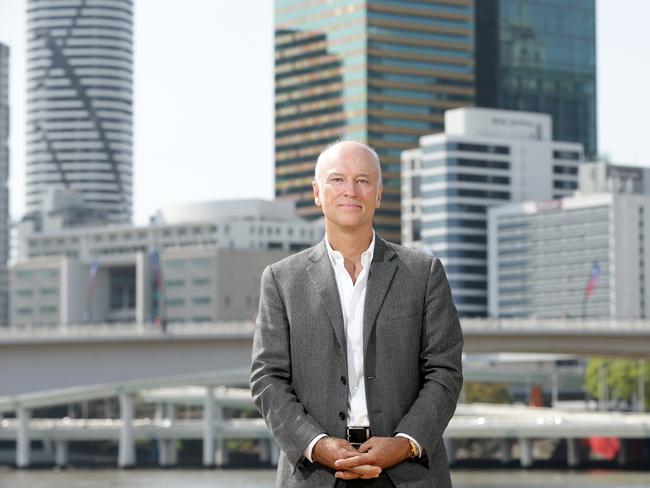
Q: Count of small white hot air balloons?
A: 0